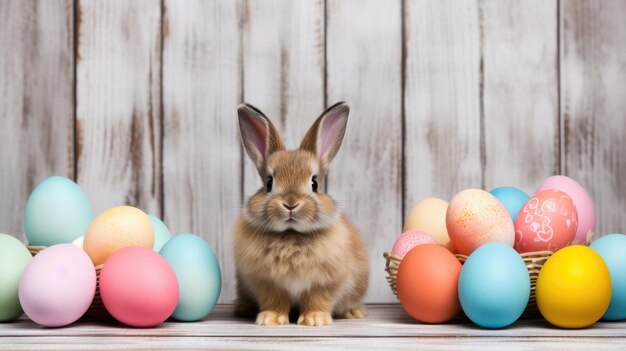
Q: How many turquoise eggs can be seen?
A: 6